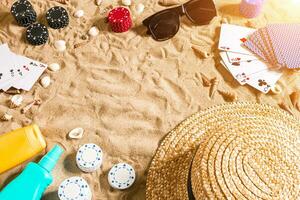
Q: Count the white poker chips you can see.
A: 3